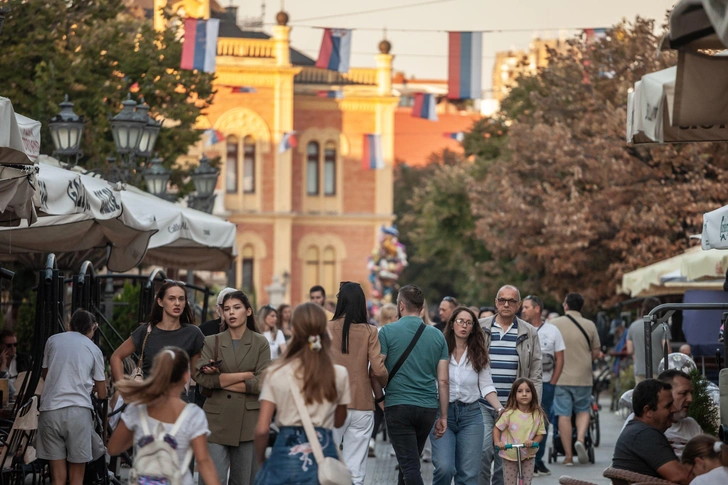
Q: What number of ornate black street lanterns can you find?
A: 5